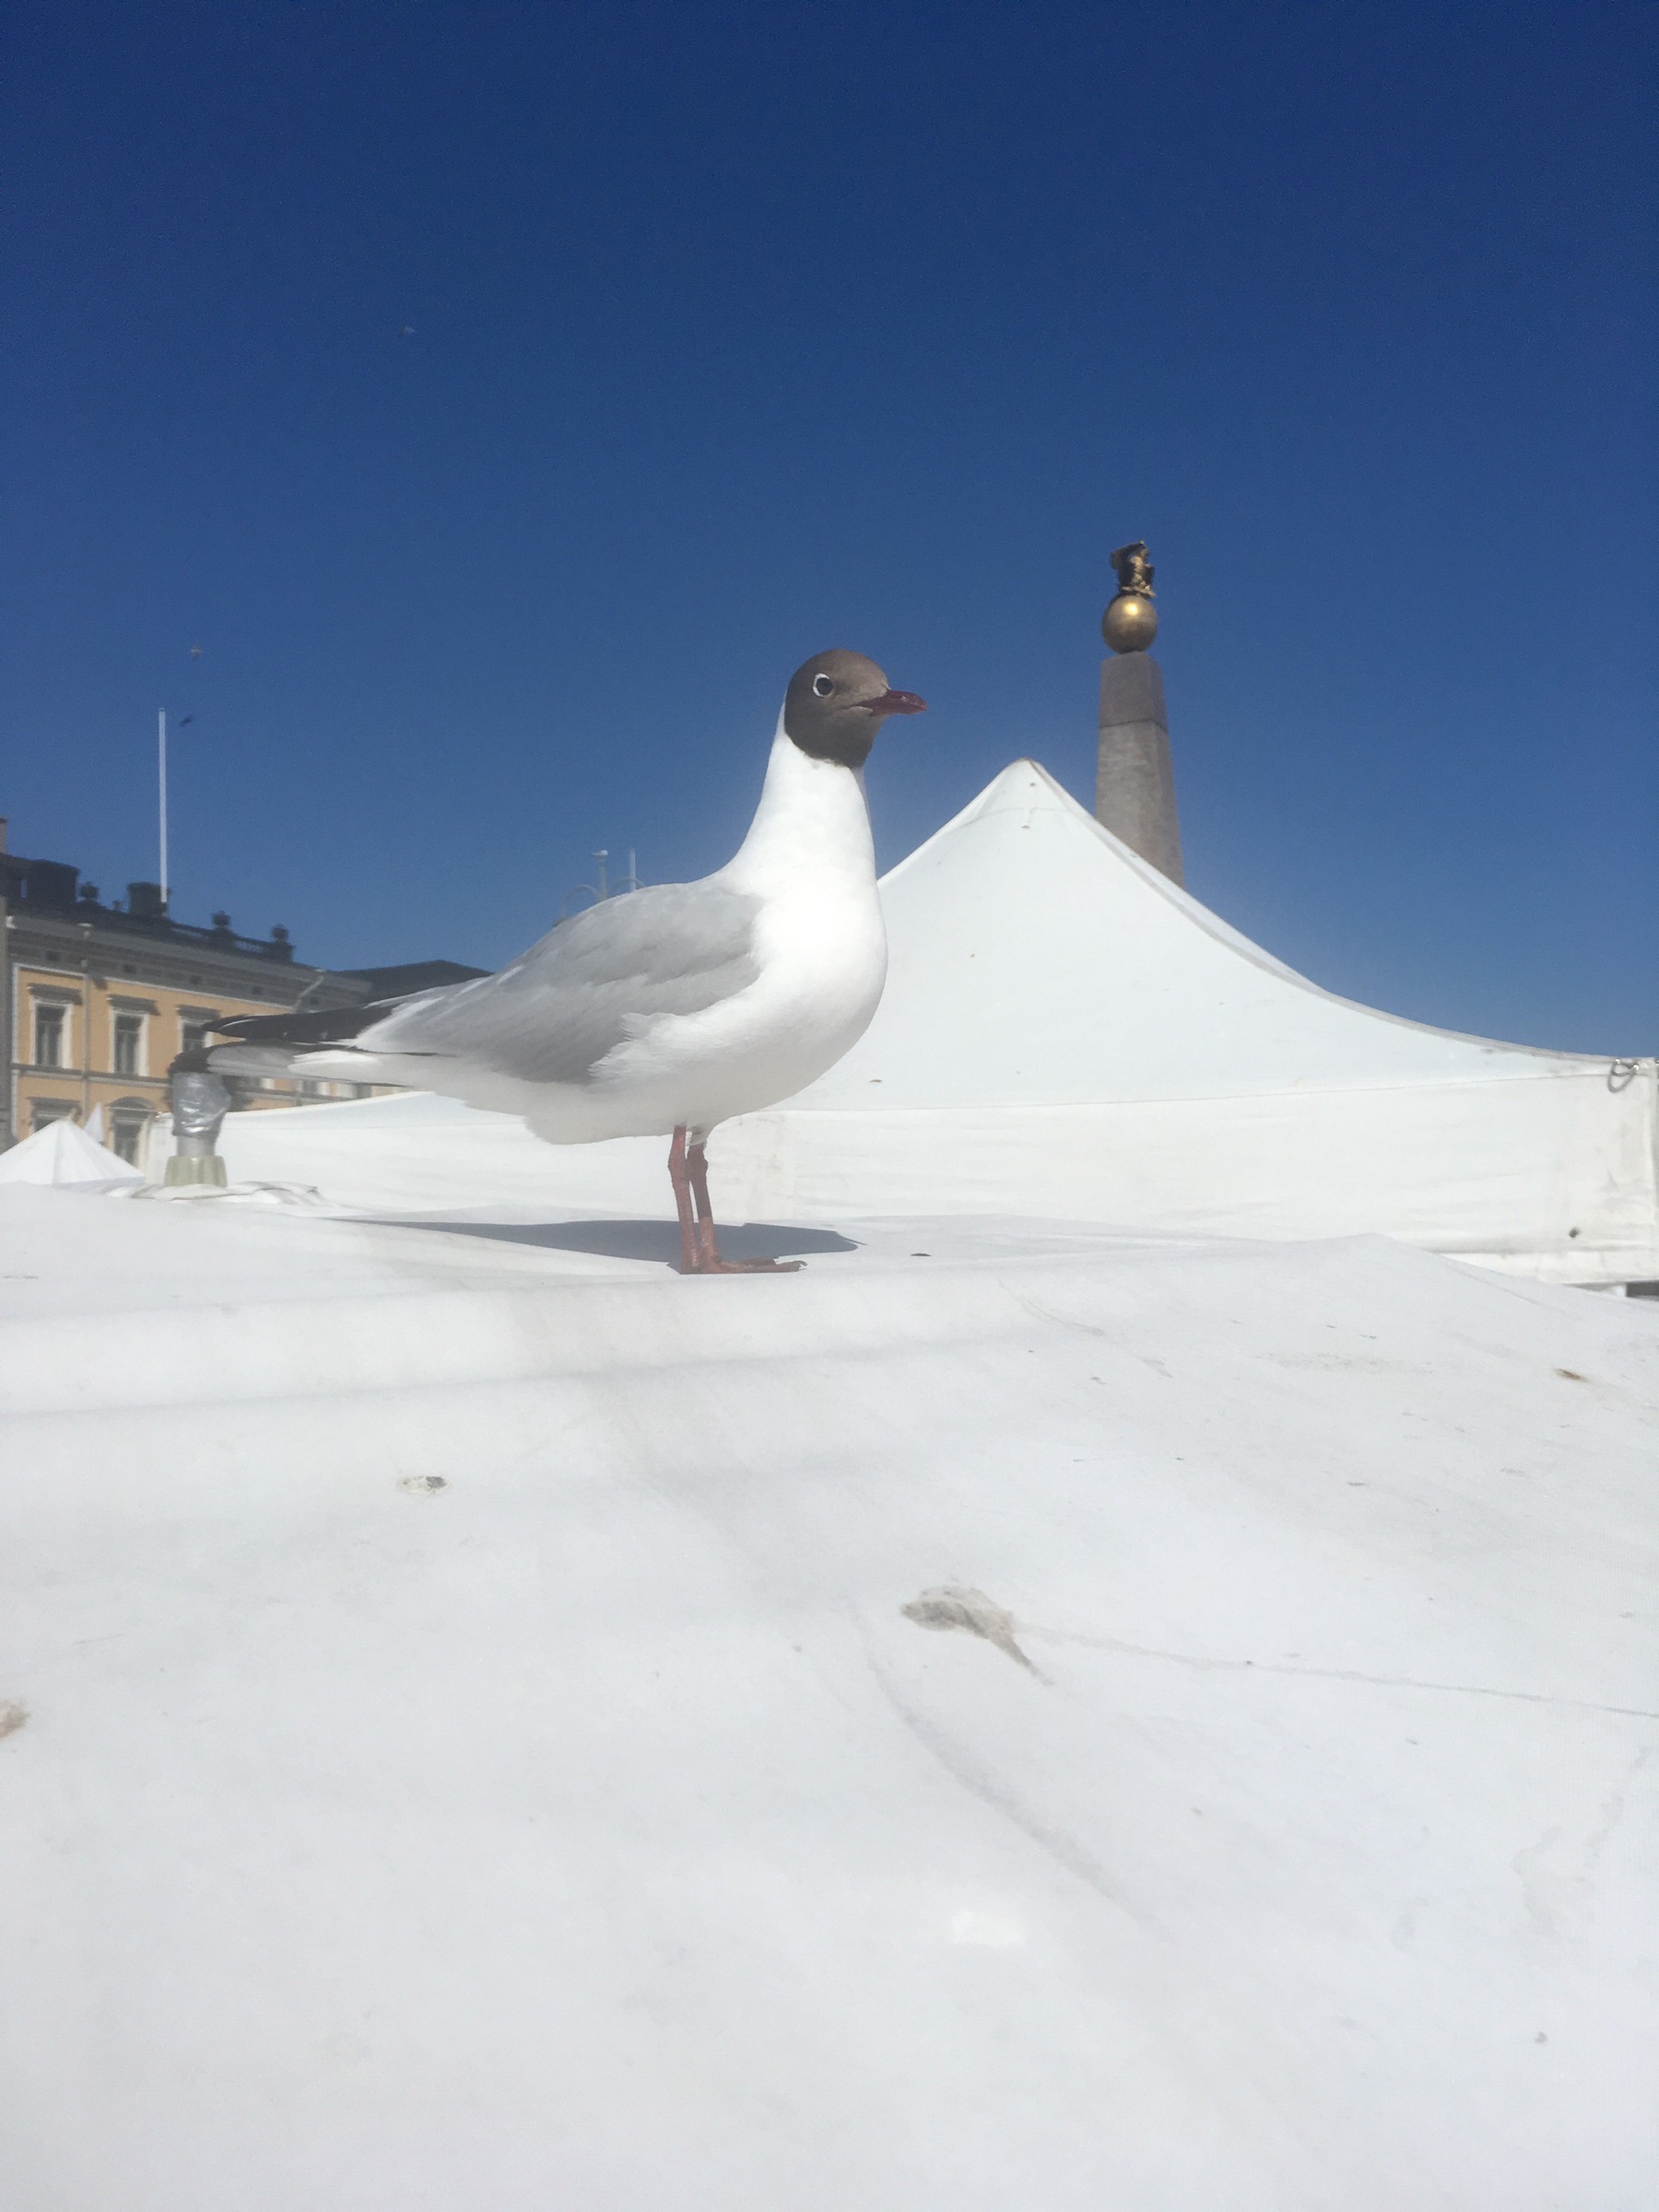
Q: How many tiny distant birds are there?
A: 3